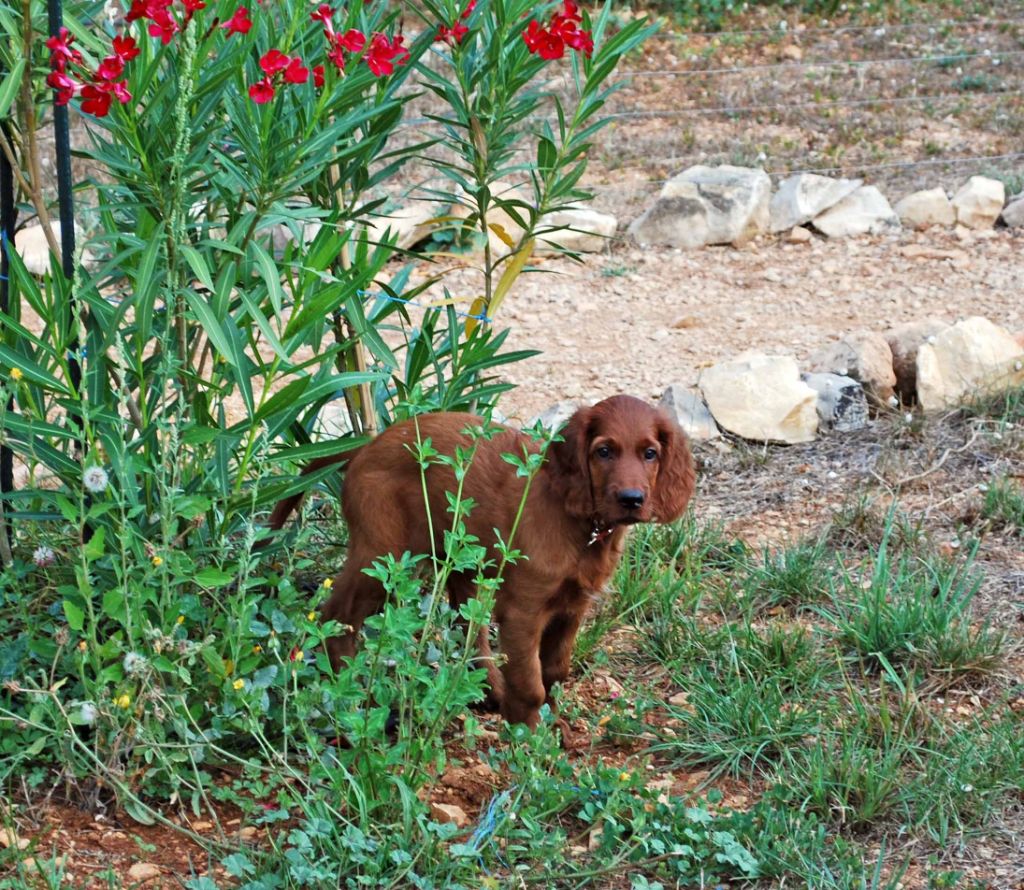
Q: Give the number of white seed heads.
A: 4